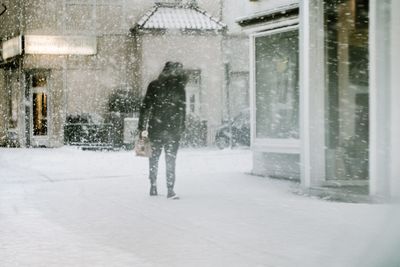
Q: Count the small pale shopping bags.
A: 1